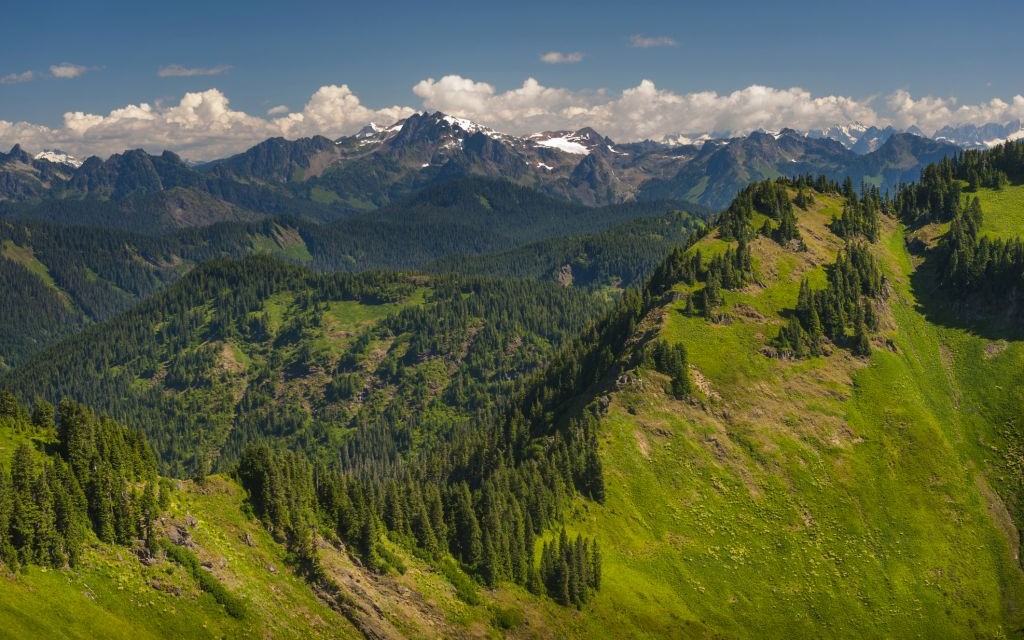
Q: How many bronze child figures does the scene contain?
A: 0